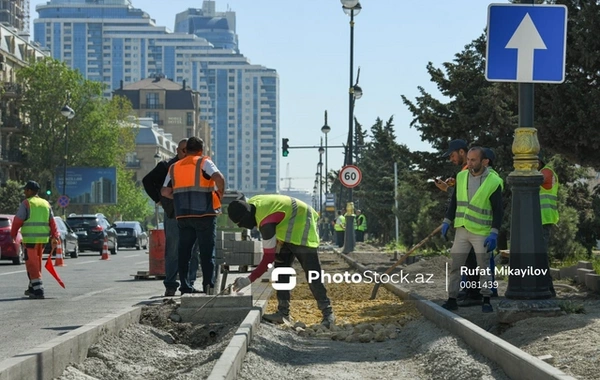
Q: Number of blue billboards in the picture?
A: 1